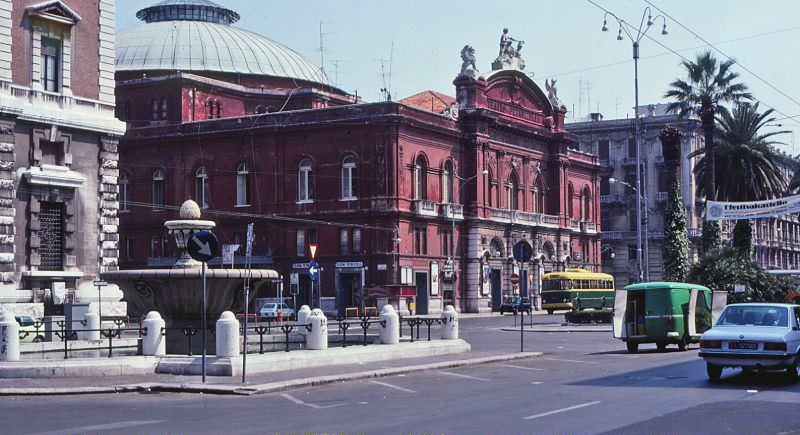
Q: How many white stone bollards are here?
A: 8